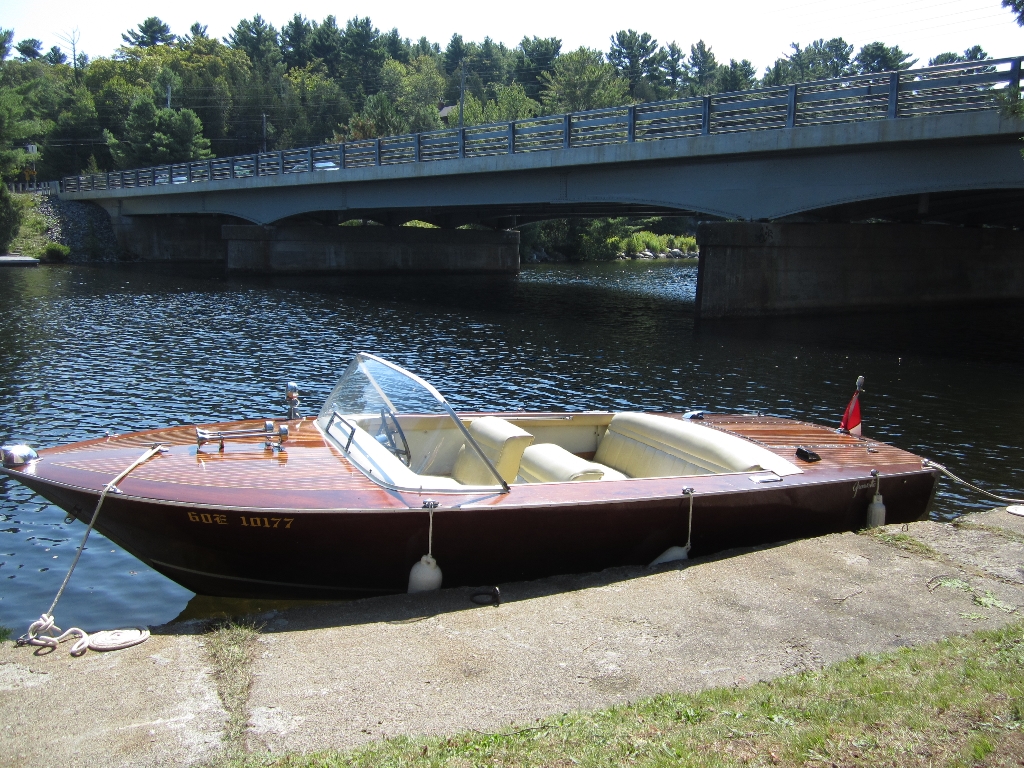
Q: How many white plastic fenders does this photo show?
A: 3